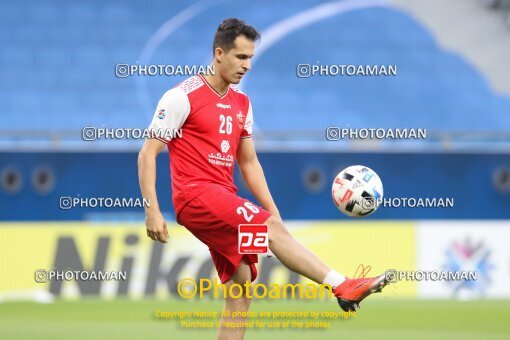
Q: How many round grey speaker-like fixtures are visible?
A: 4